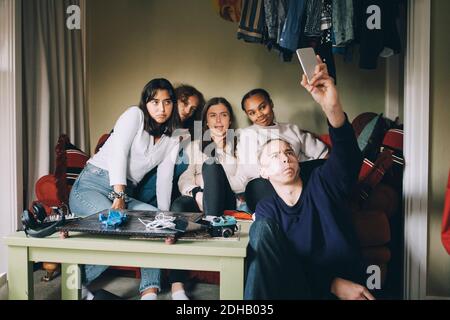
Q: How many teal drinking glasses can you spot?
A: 0